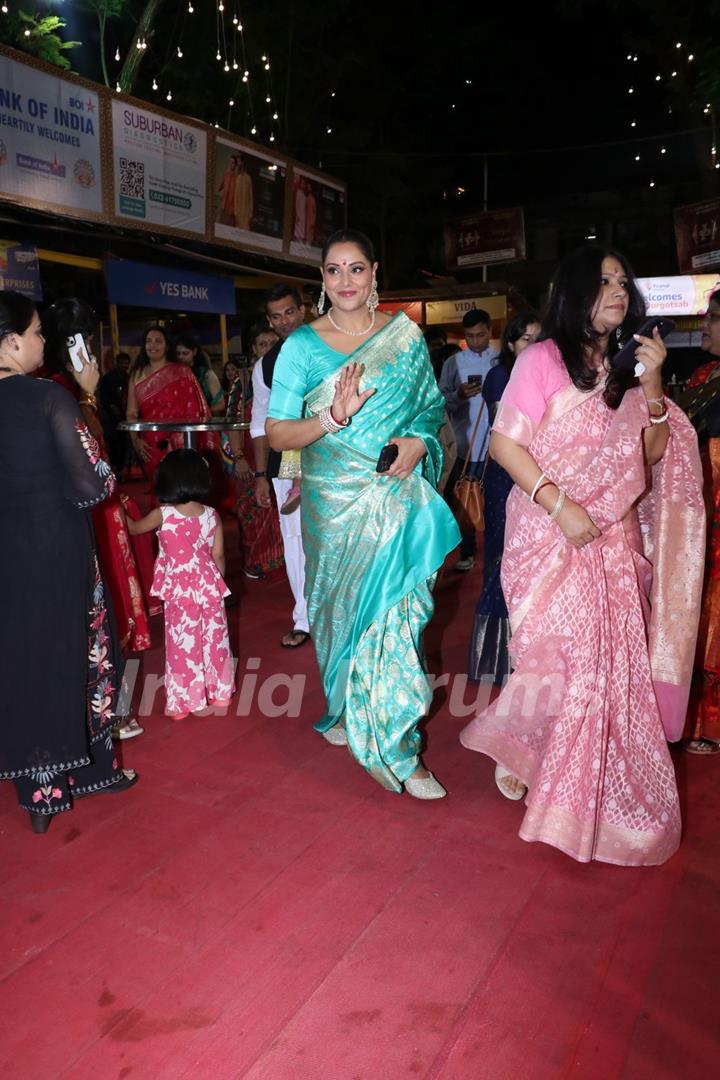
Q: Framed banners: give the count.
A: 4